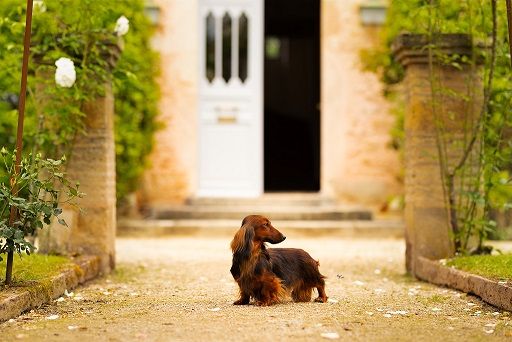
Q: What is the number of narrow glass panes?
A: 3